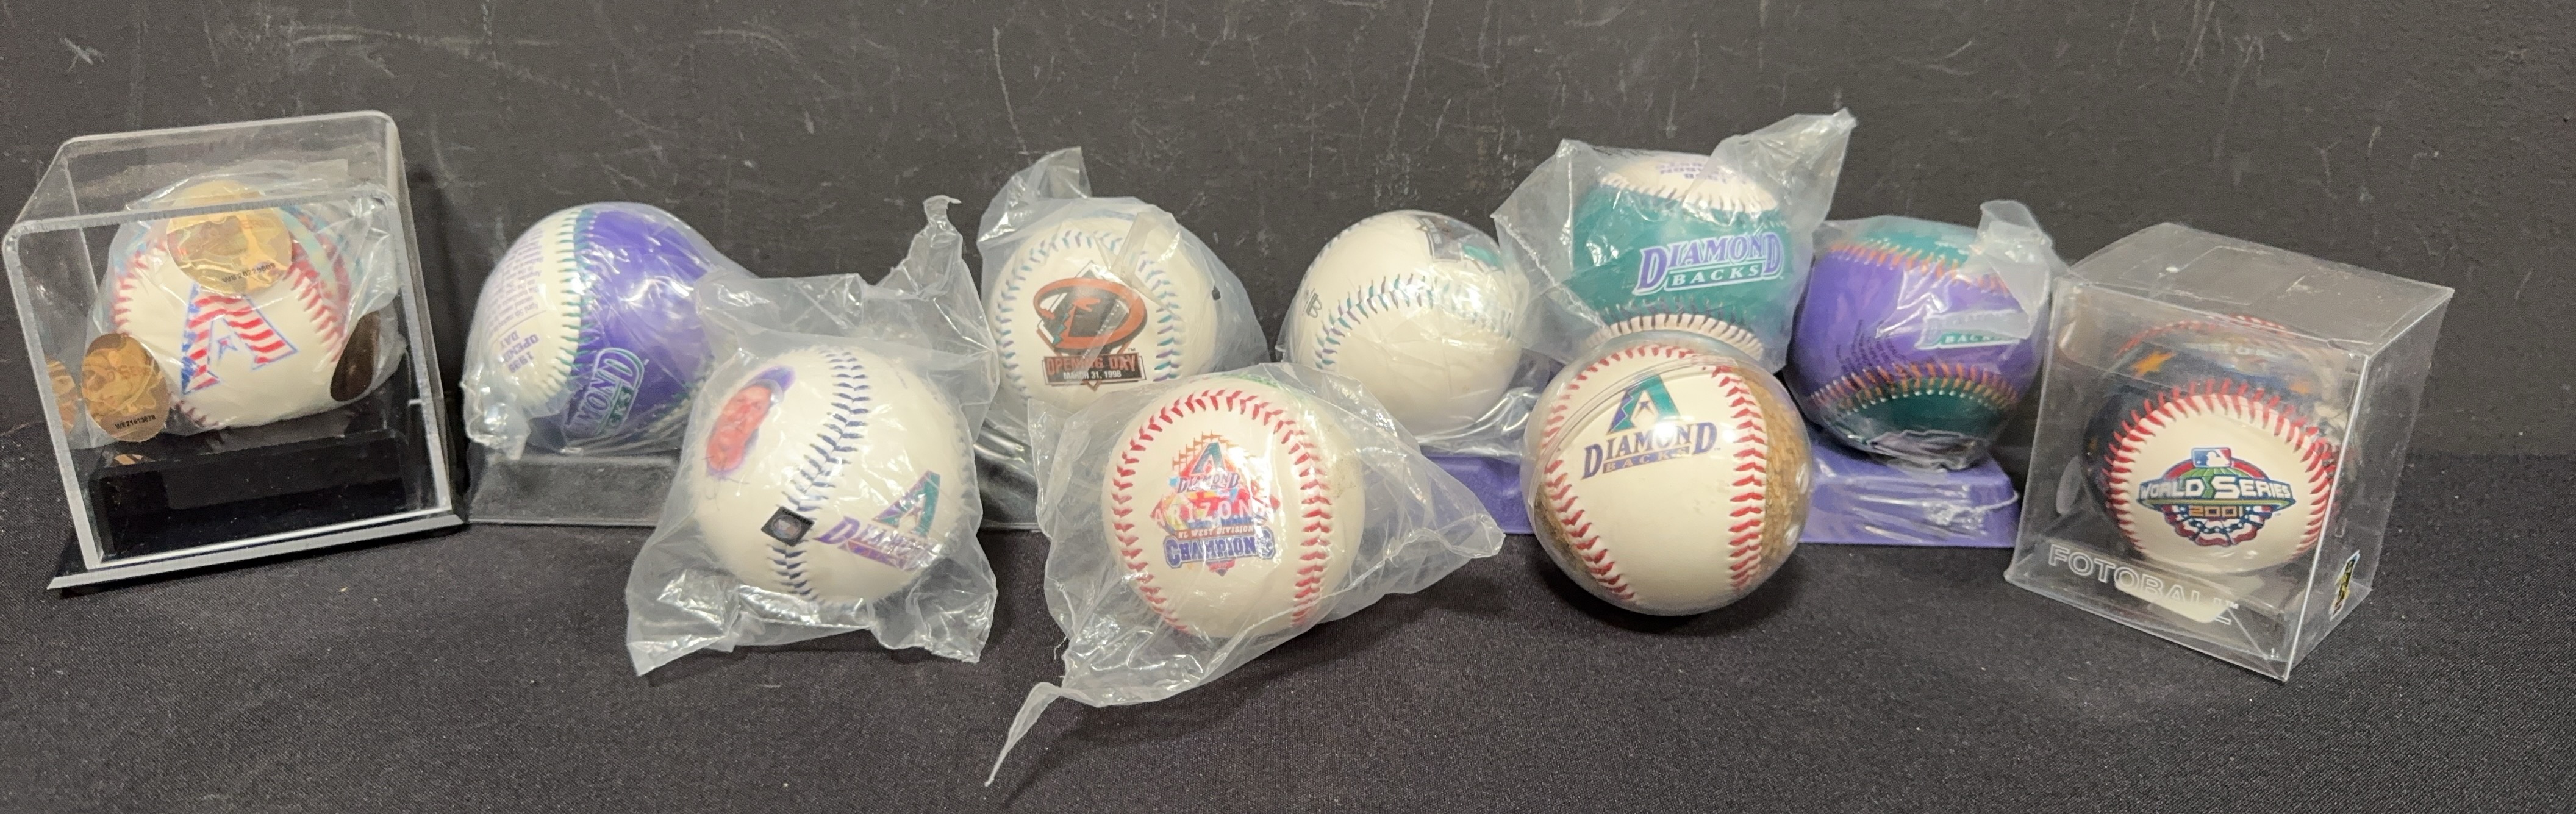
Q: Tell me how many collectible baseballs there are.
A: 10